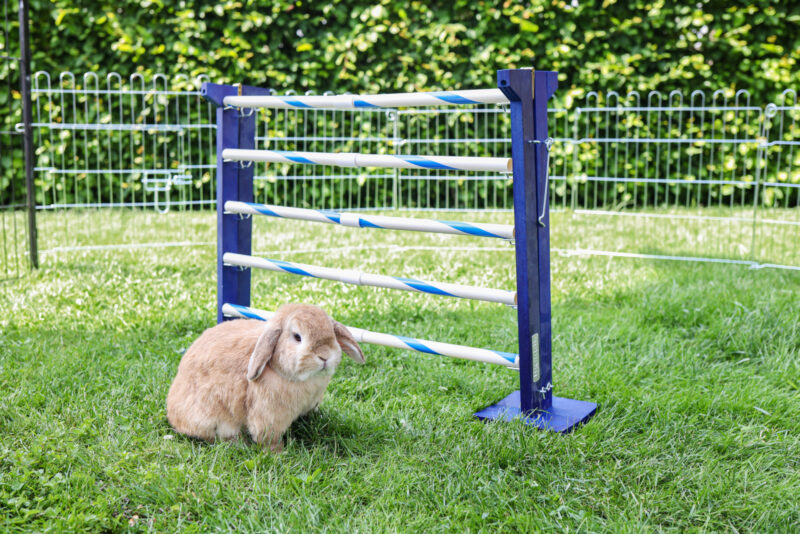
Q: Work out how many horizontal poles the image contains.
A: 5